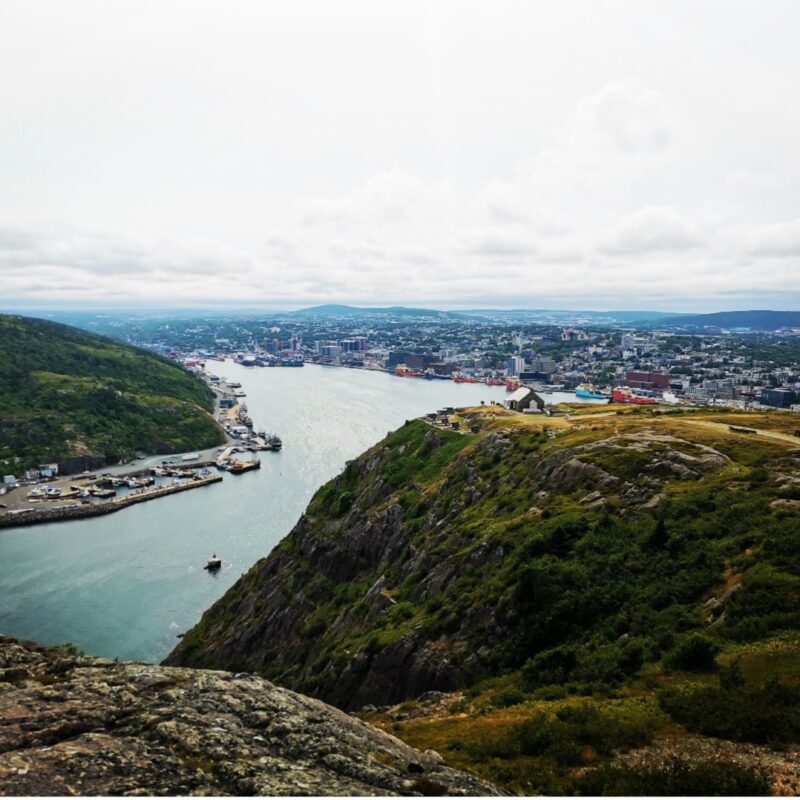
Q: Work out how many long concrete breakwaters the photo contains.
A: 1